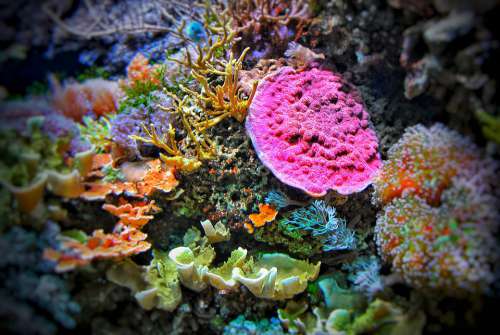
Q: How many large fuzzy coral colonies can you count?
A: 2